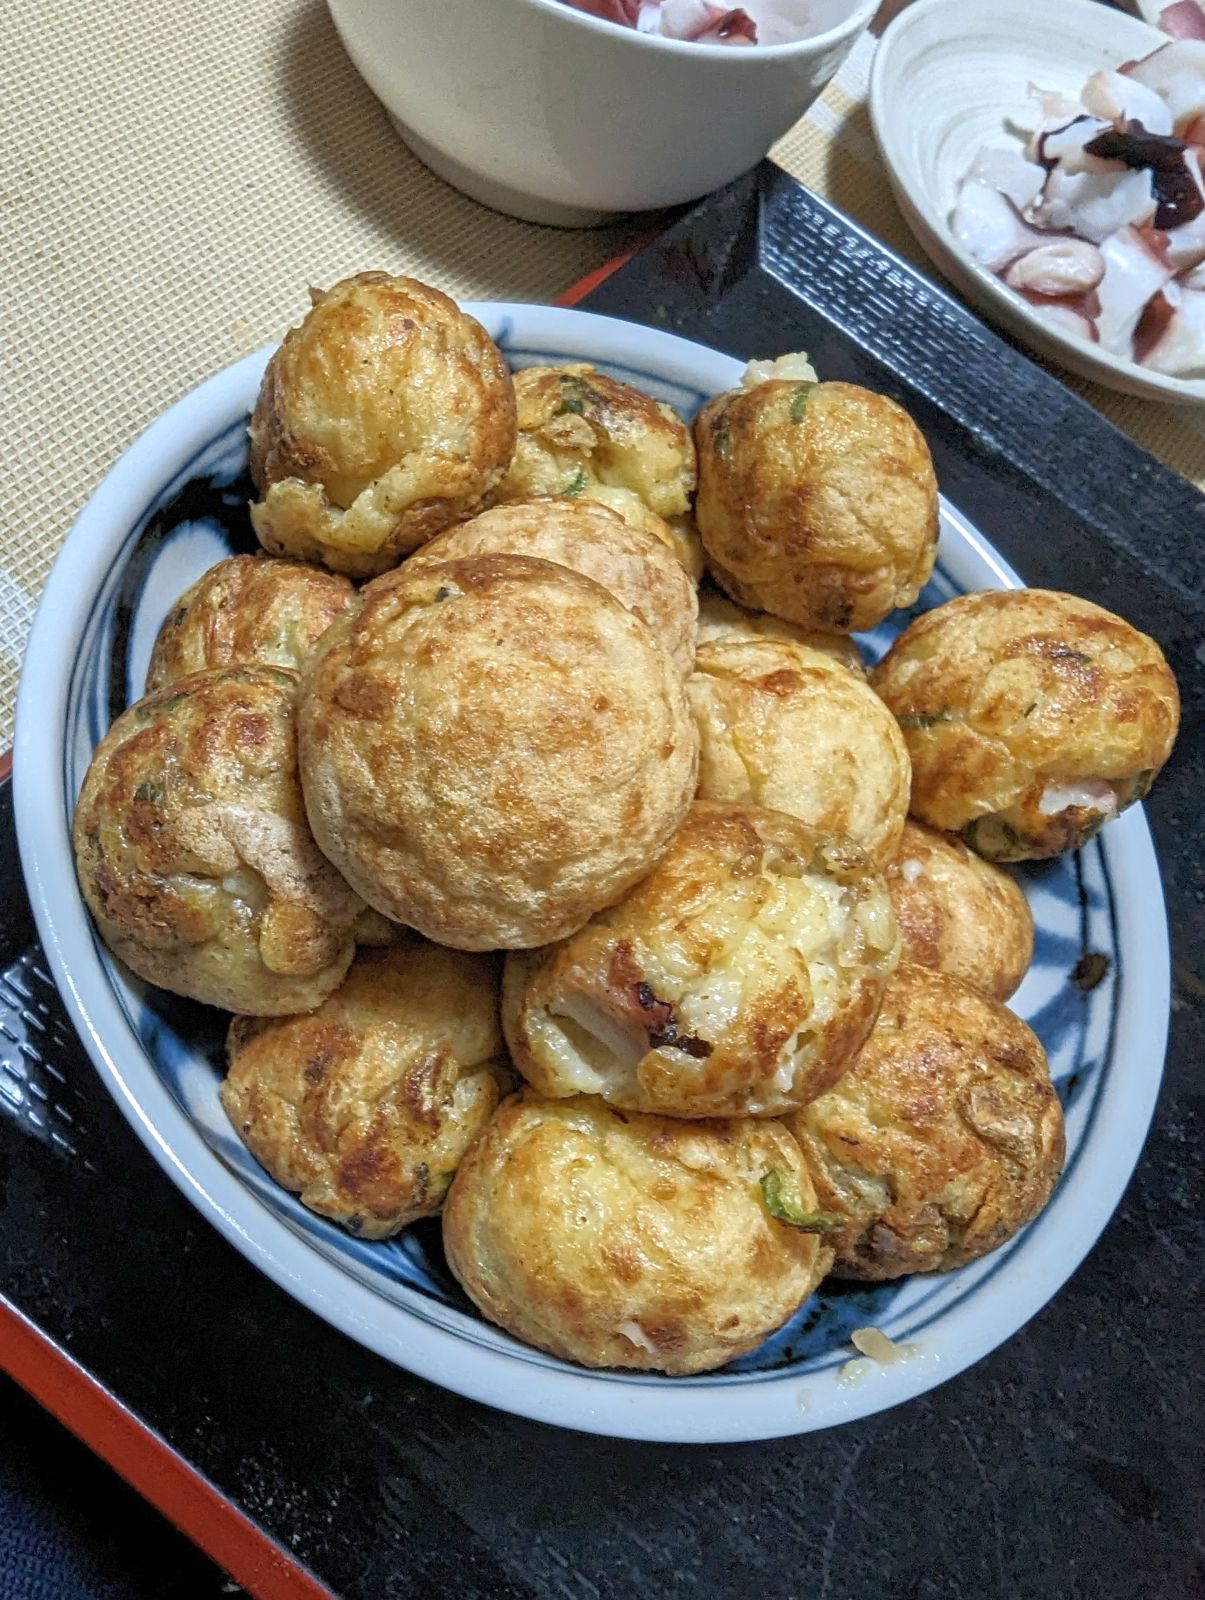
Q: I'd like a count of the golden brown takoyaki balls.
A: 15